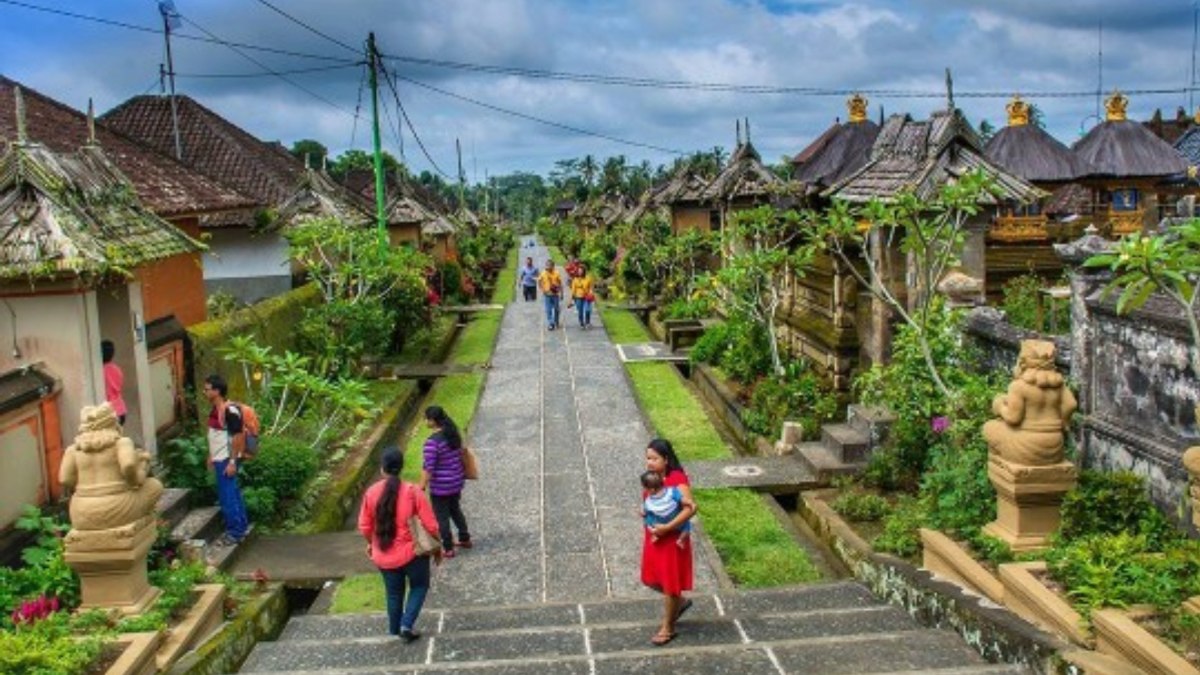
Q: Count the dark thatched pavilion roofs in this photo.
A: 3